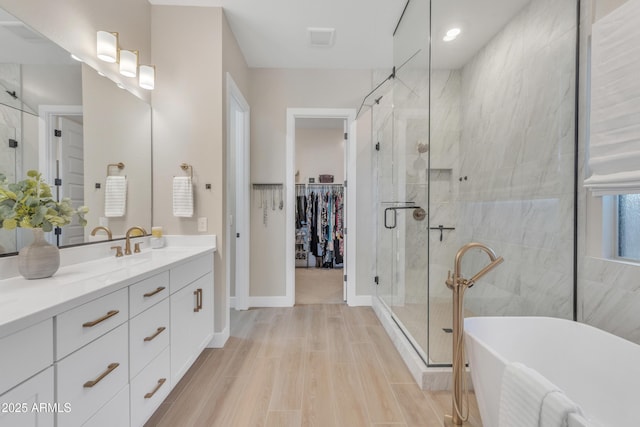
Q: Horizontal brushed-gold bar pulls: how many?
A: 5